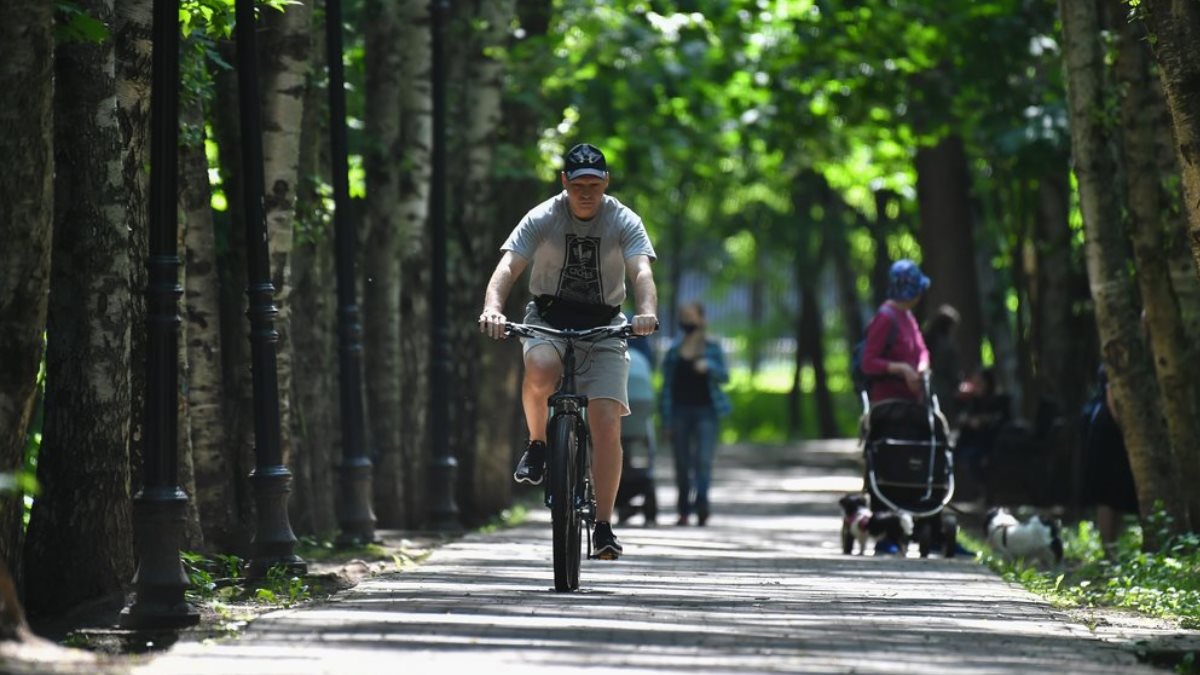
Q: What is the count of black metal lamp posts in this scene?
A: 4